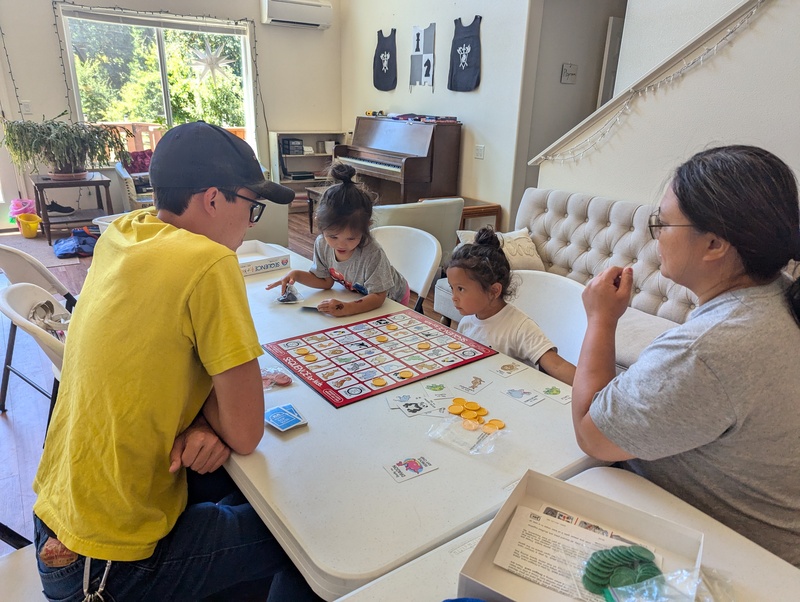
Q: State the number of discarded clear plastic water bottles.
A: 0